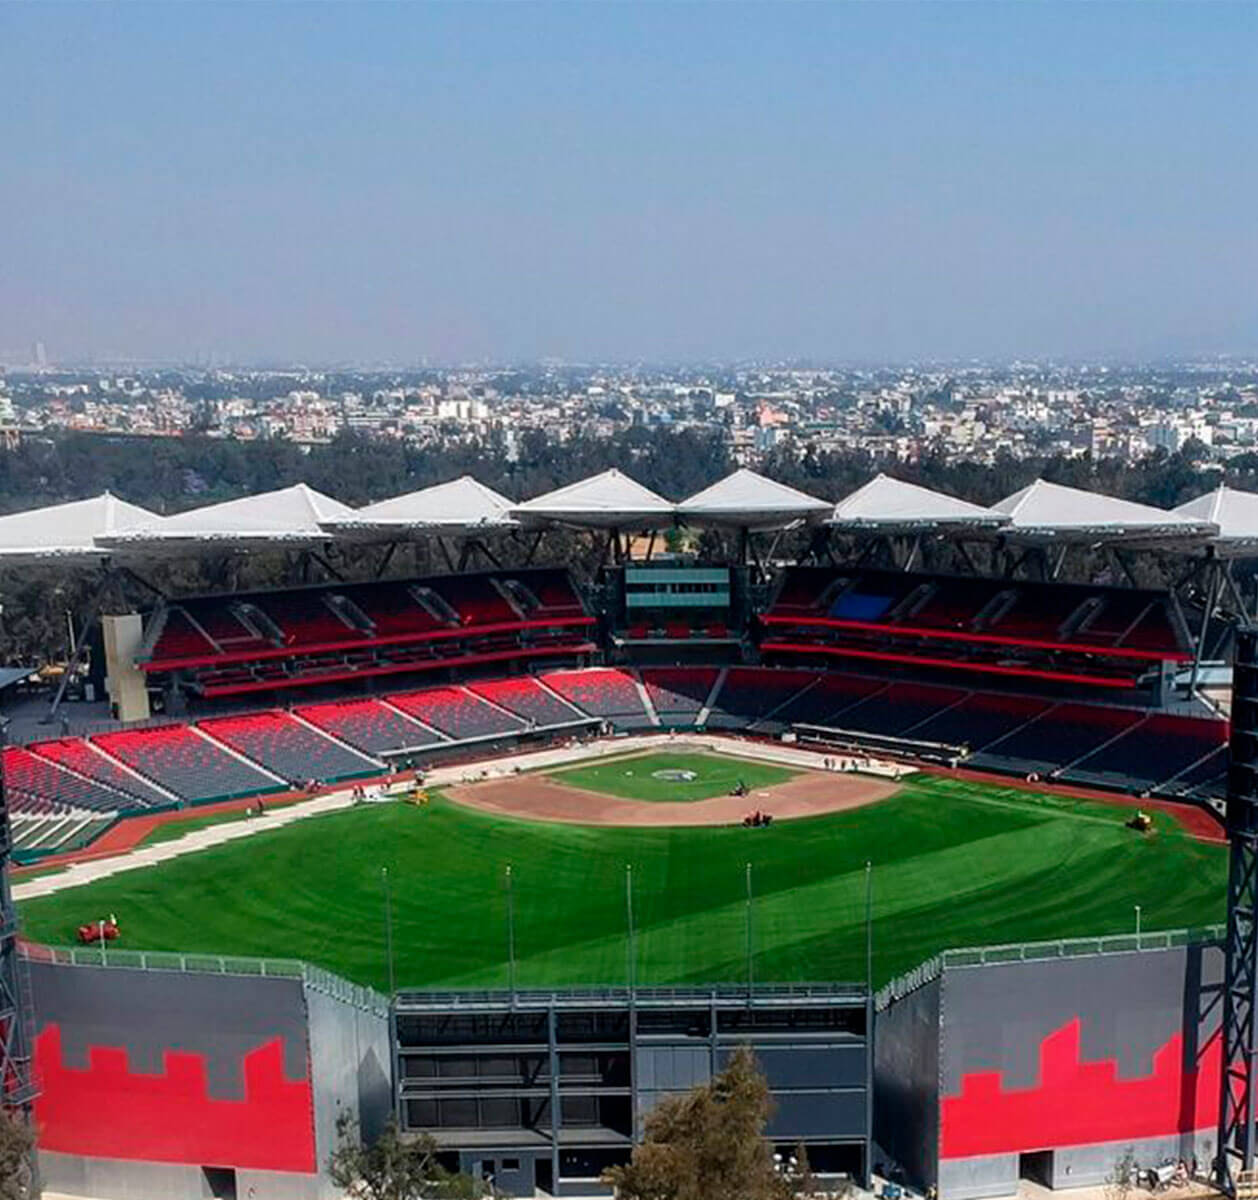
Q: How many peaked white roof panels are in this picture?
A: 8